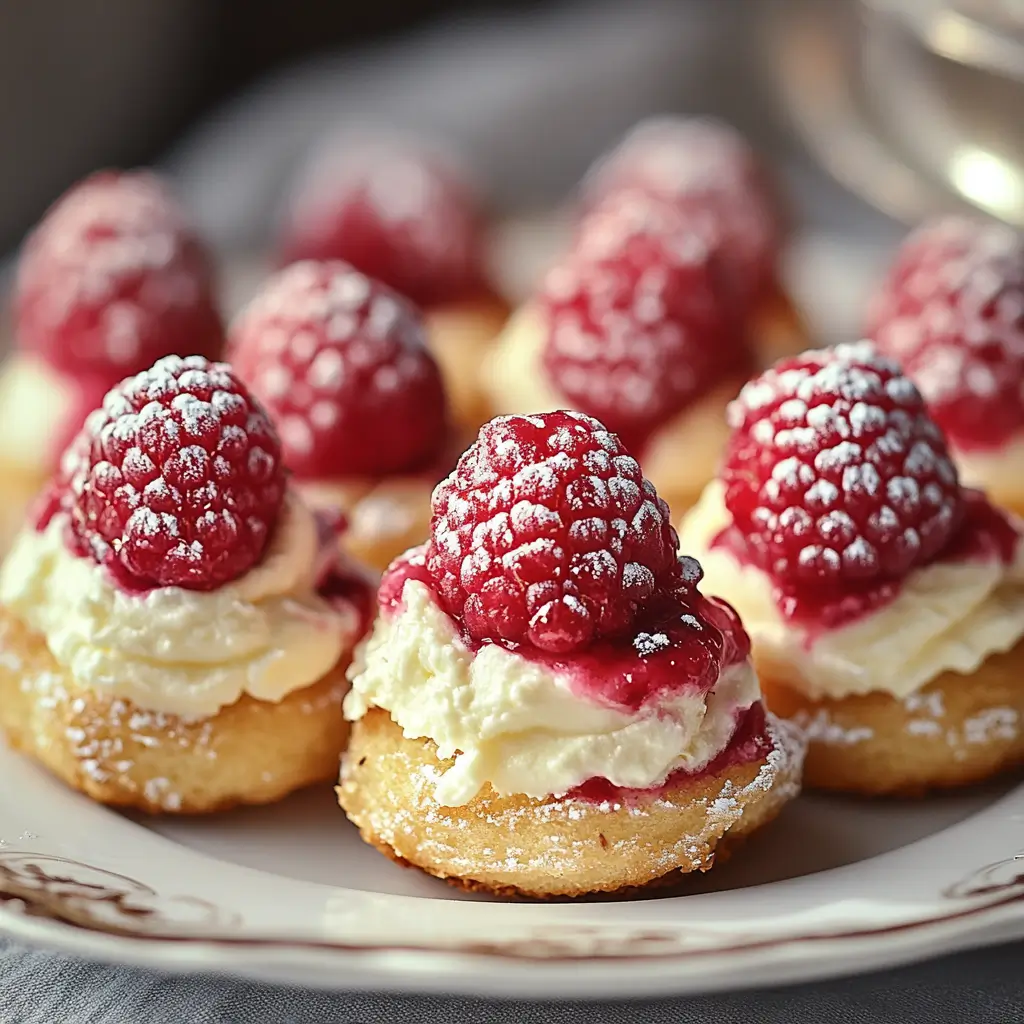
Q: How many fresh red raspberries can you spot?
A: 9